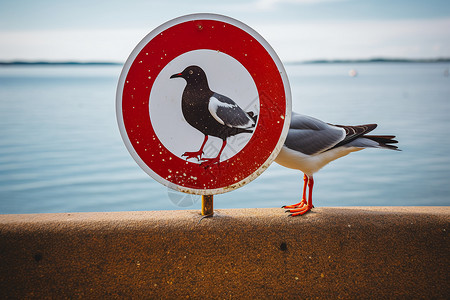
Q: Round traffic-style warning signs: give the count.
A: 1